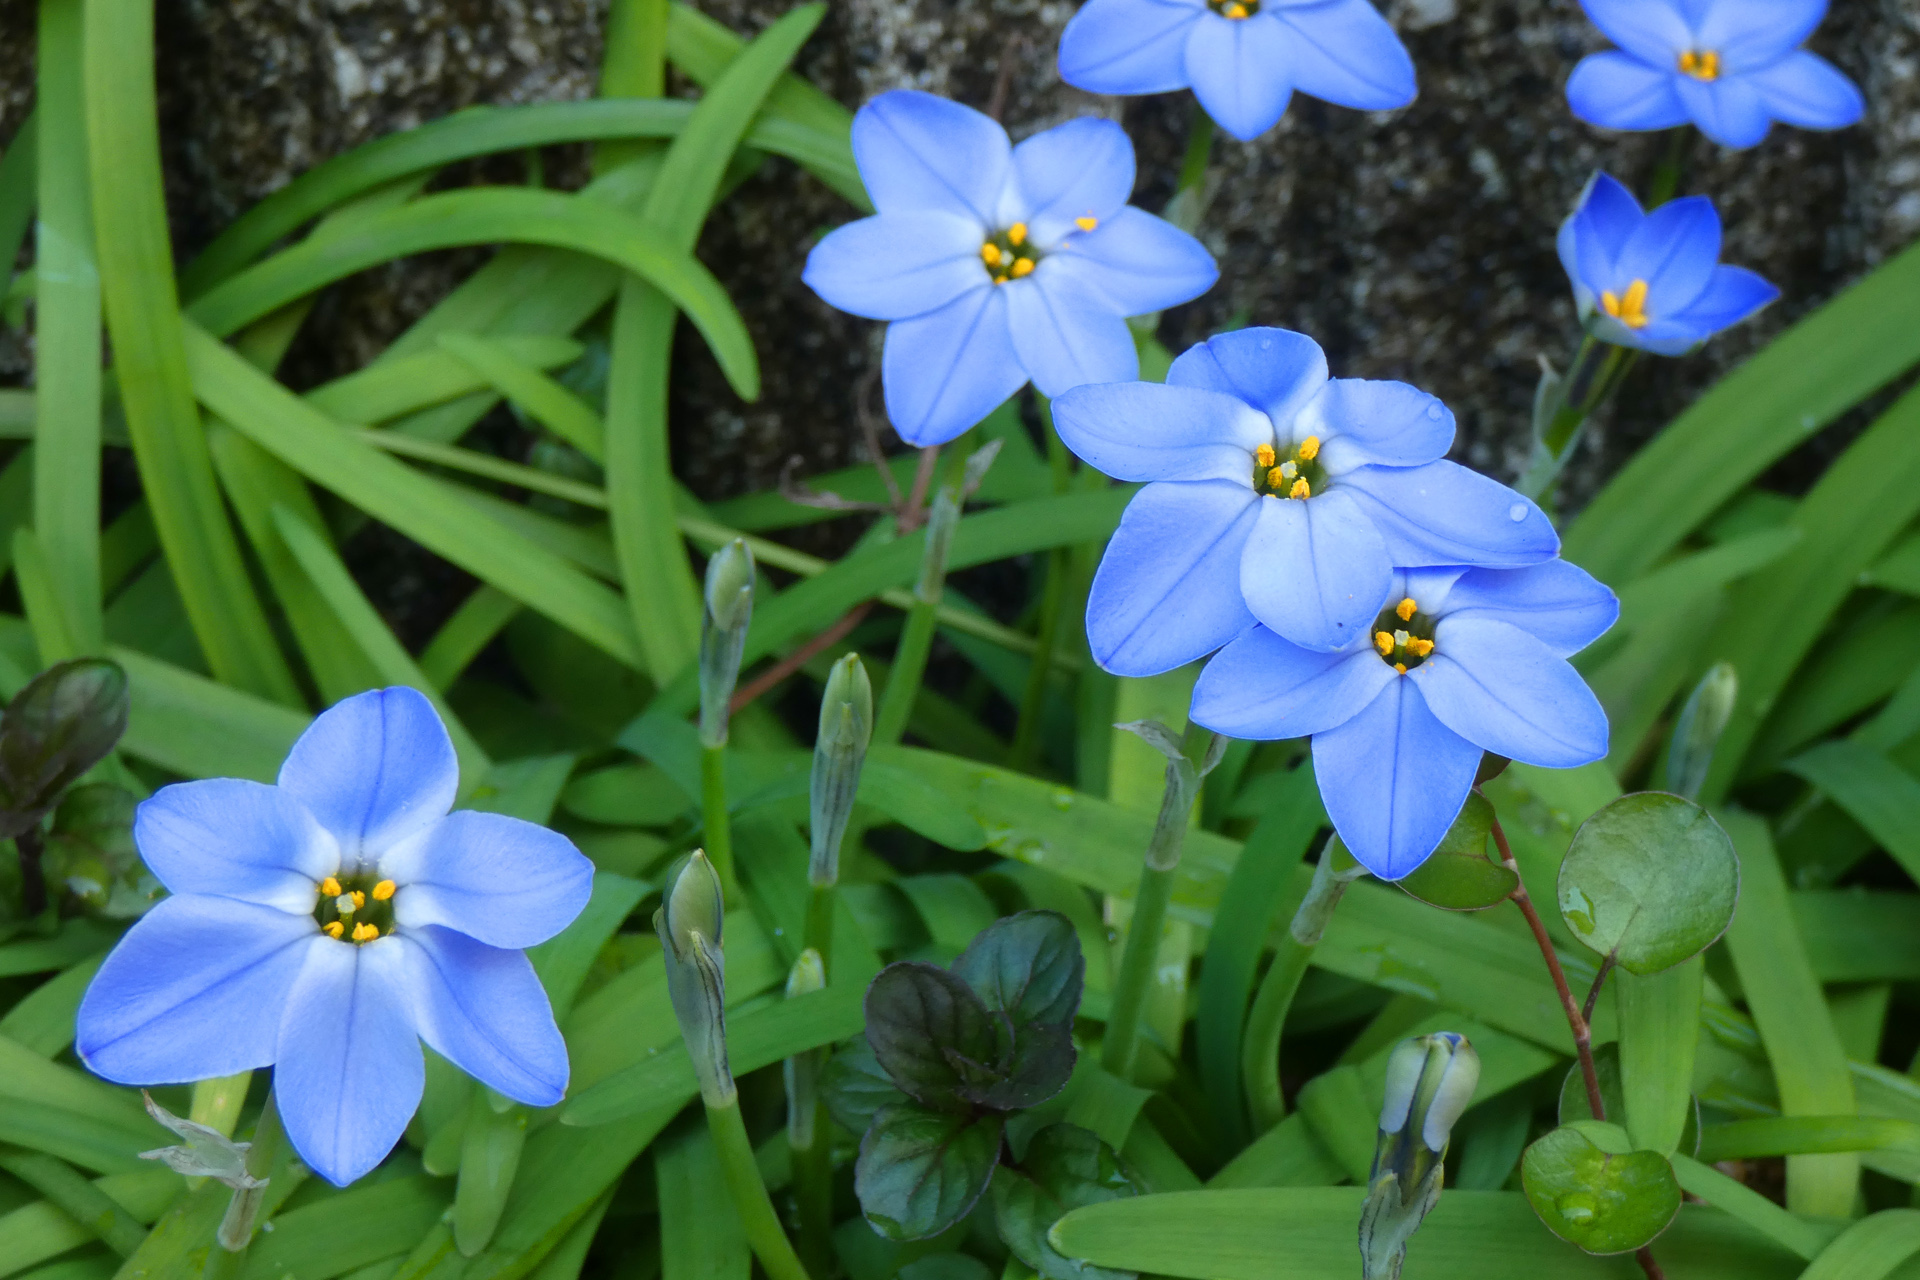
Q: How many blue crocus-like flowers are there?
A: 7